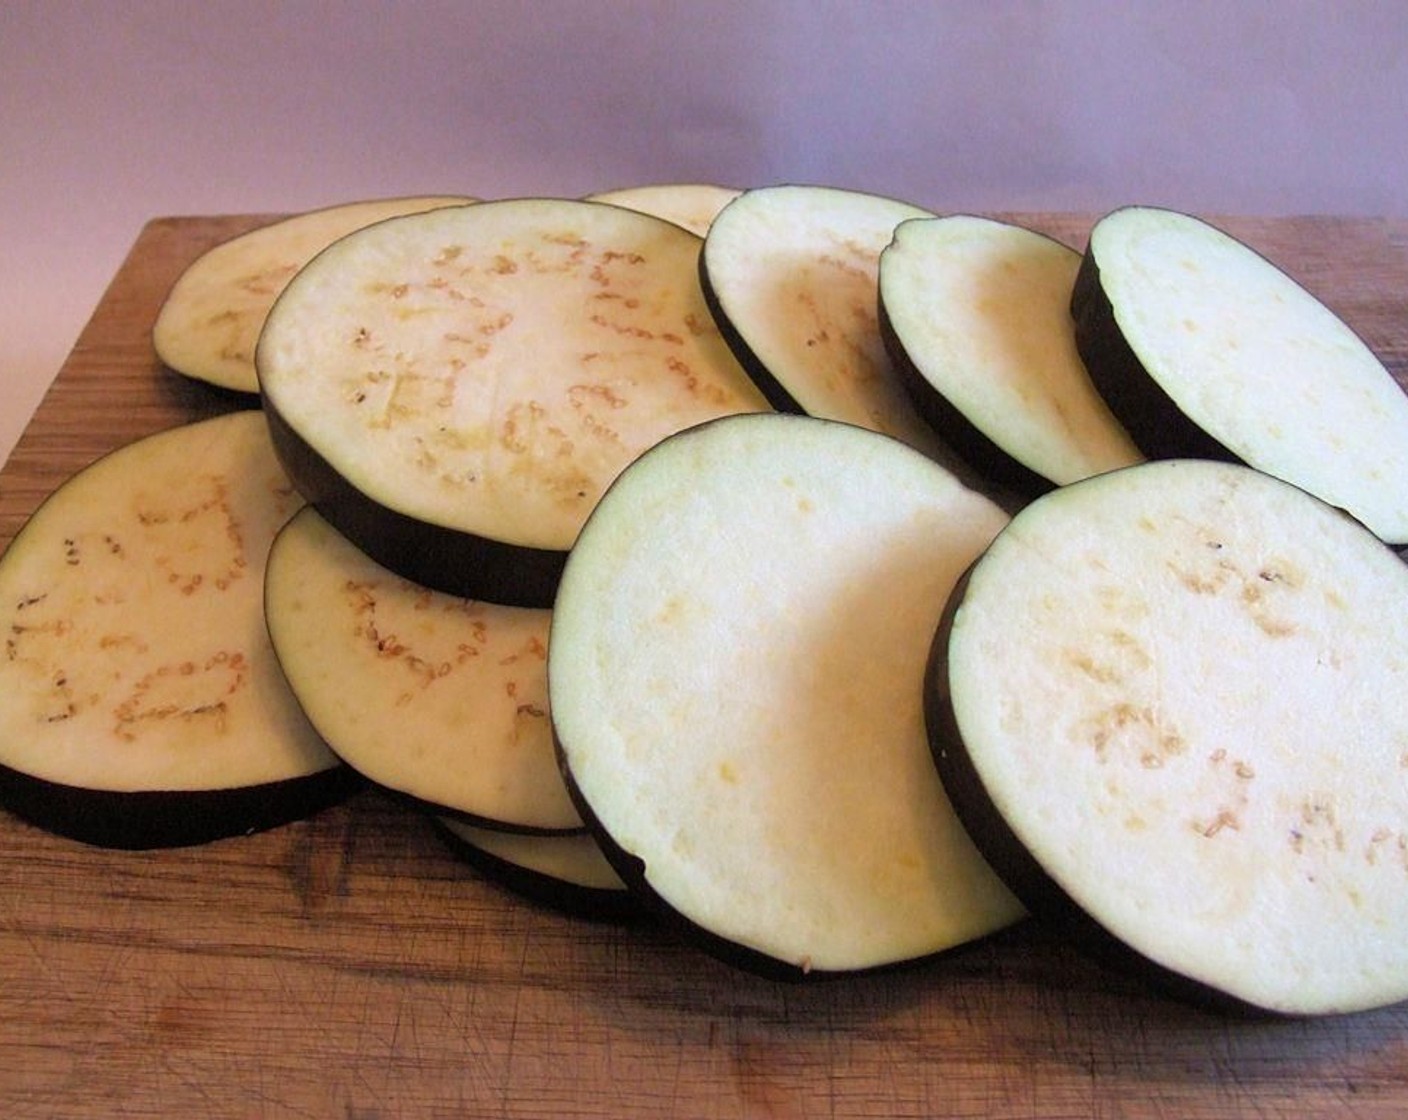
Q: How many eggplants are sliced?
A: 11